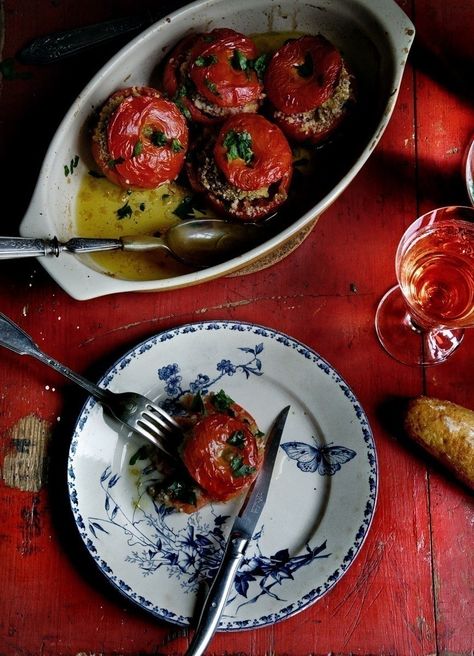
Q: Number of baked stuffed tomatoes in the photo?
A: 5